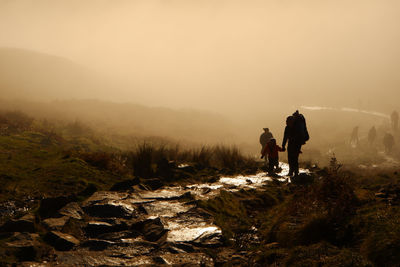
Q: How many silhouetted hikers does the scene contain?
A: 7